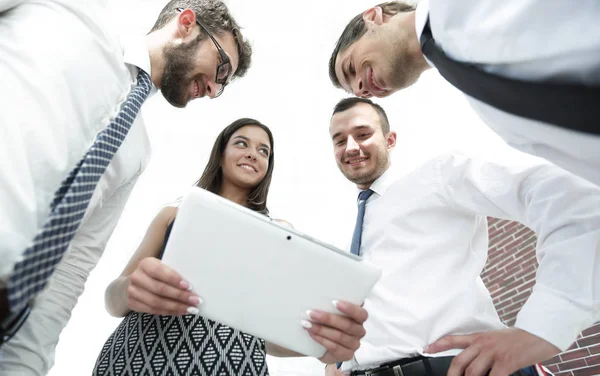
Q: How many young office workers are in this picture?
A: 4